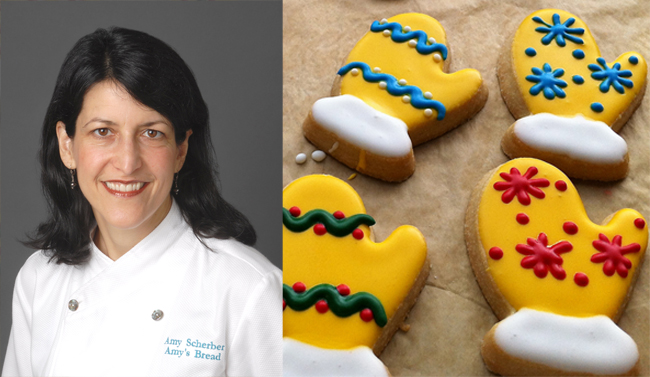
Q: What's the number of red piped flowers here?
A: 3